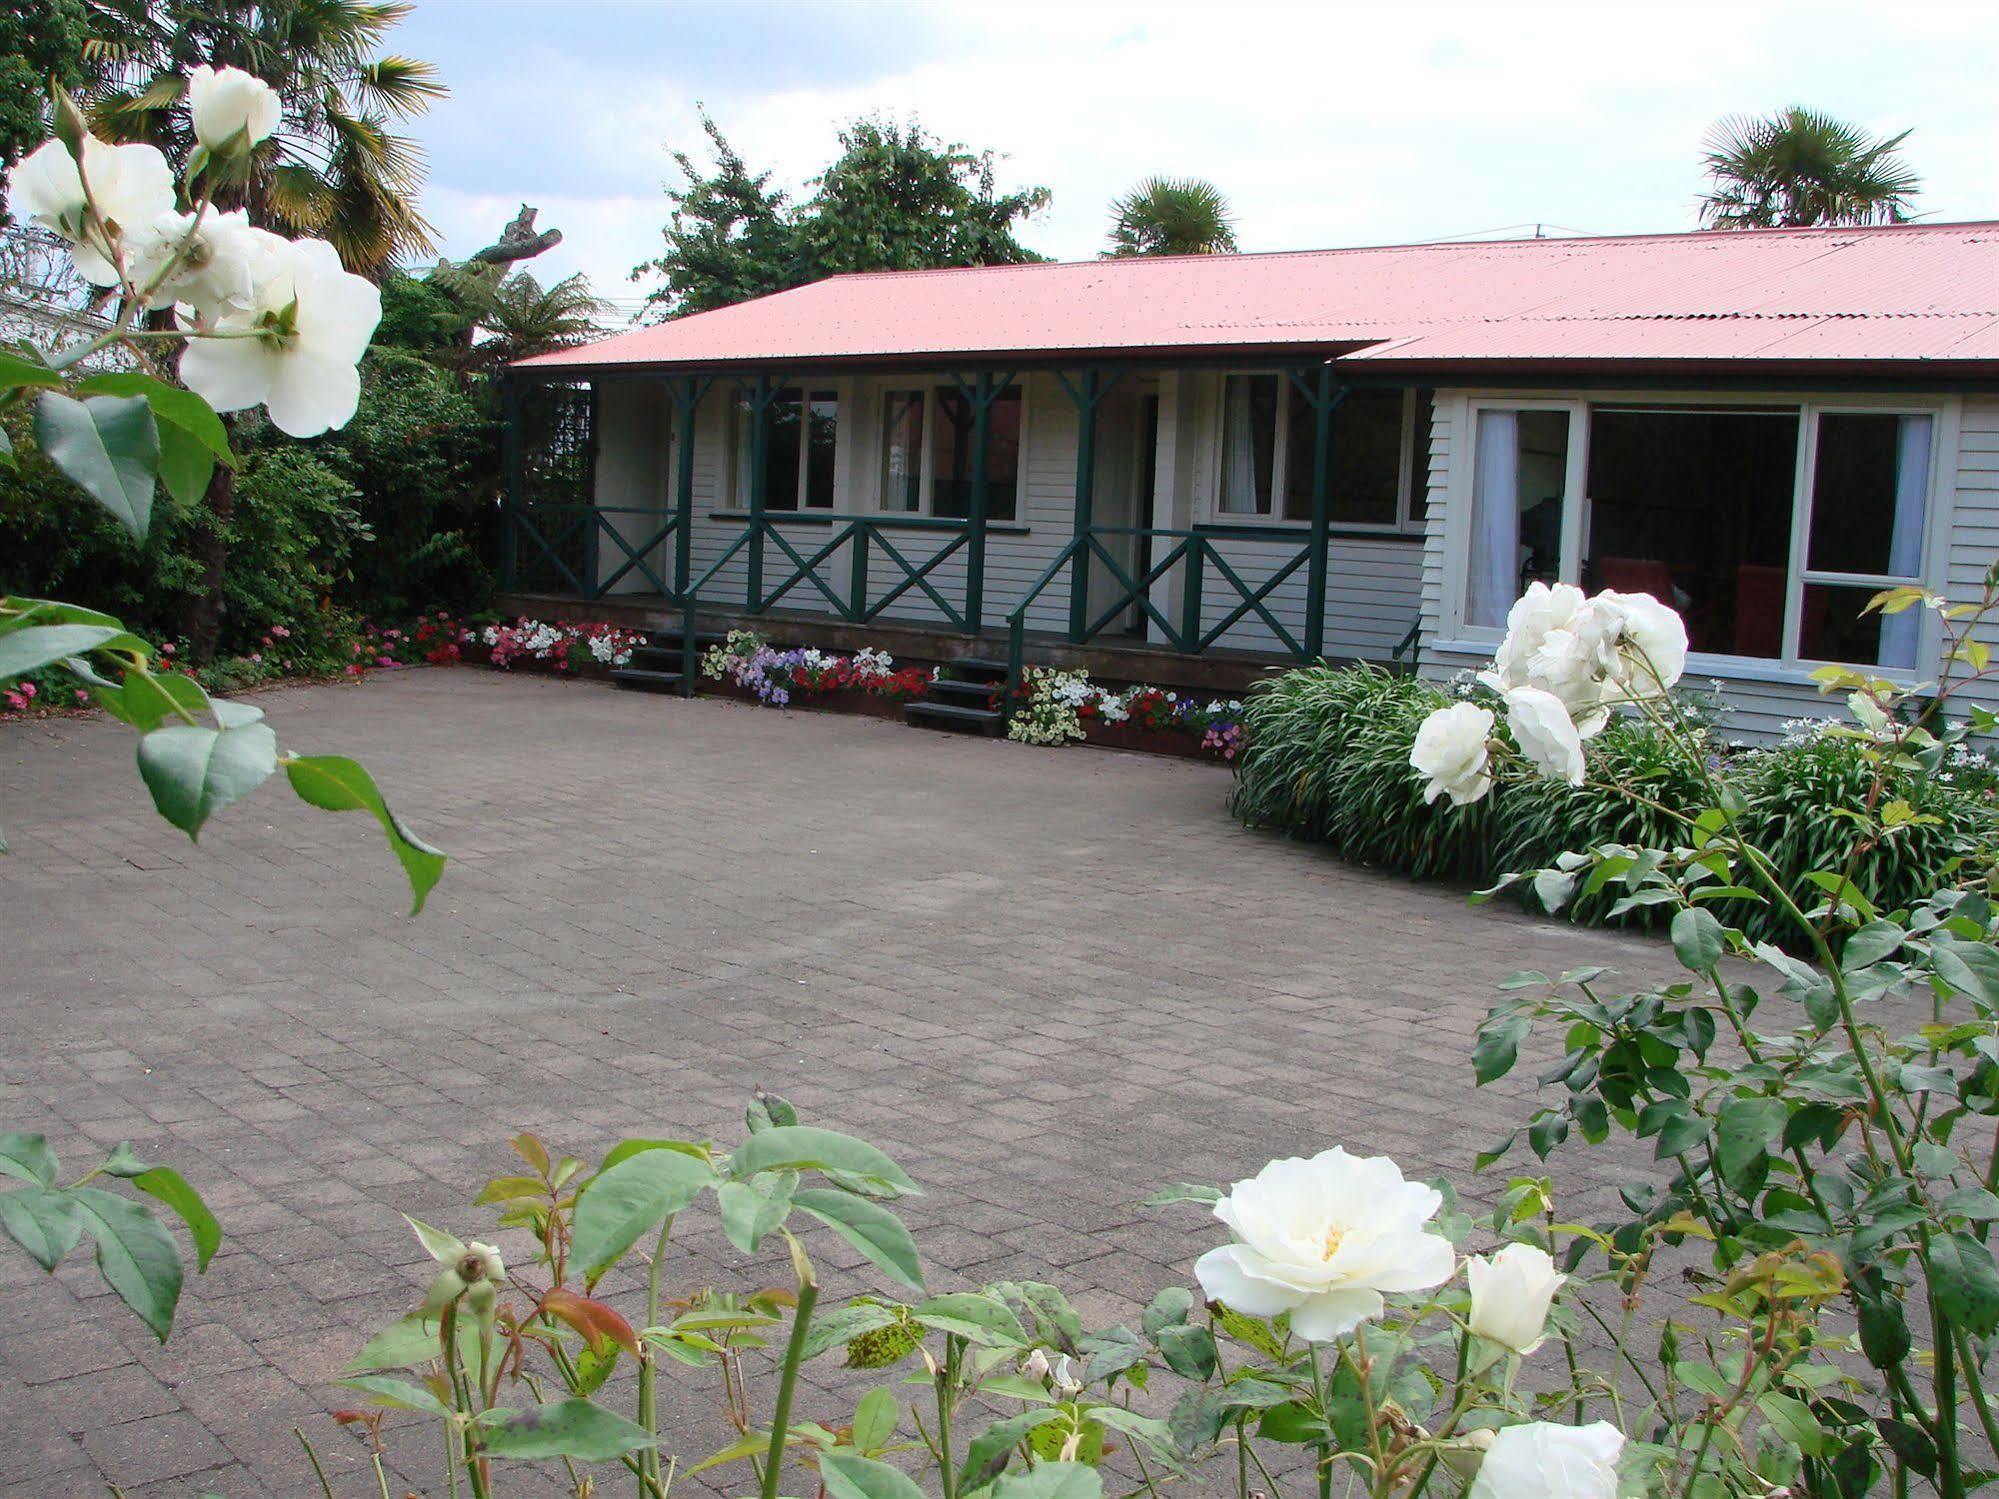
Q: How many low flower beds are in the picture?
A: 3